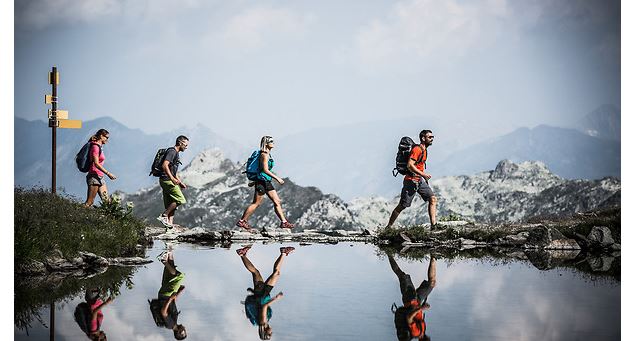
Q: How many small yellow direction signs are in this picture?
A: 4